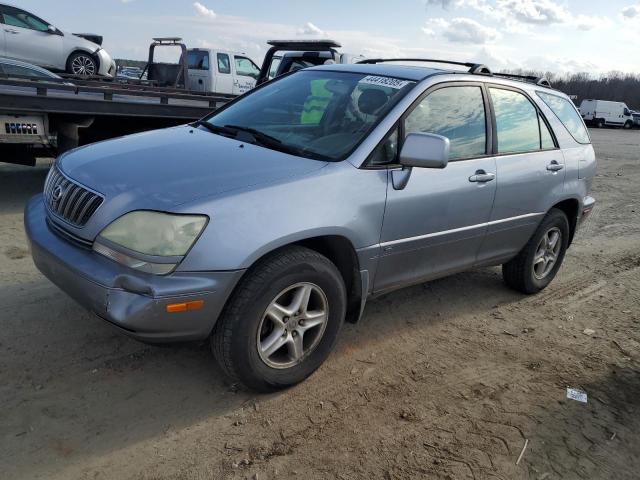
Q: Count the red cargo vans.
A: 0